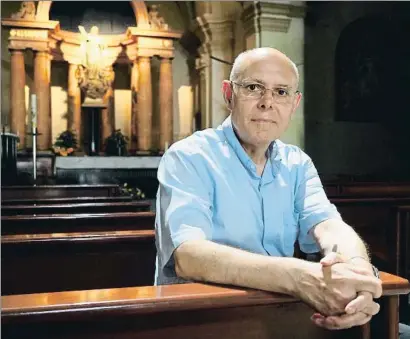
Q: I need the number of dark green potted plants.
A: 2